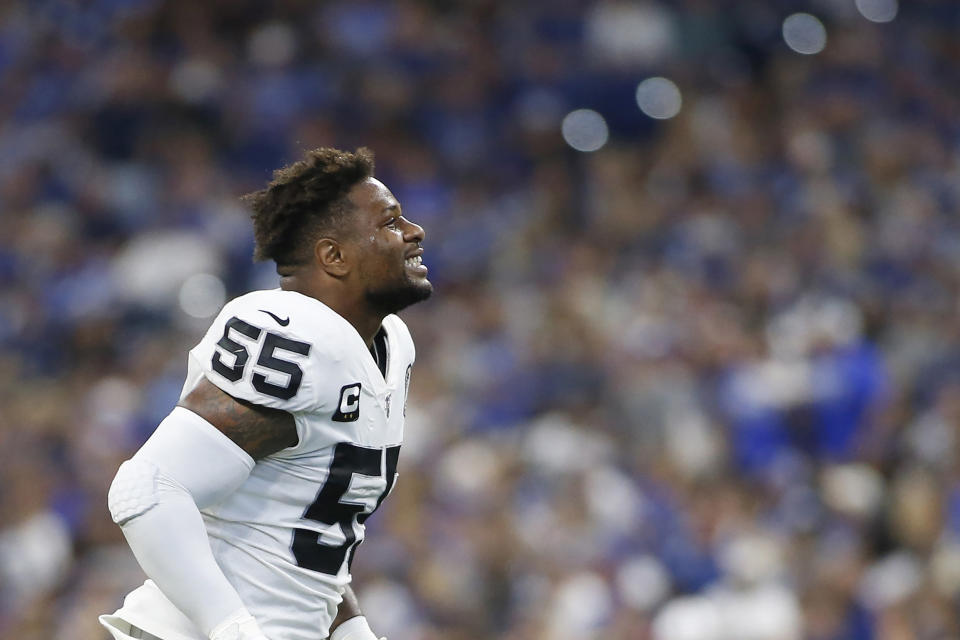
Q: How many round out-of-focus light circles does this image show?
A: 5